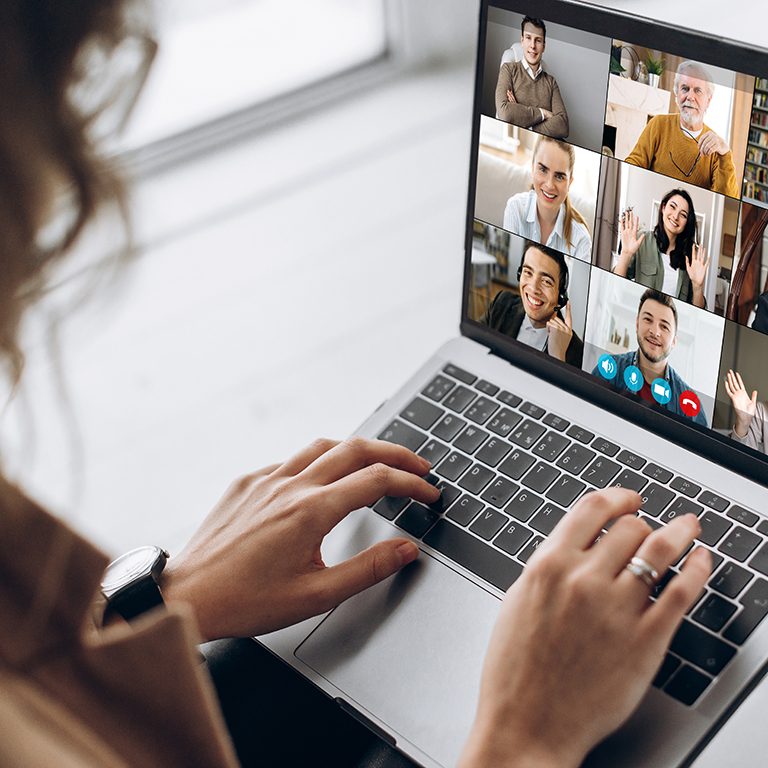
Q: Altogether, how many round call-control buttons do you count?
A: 4